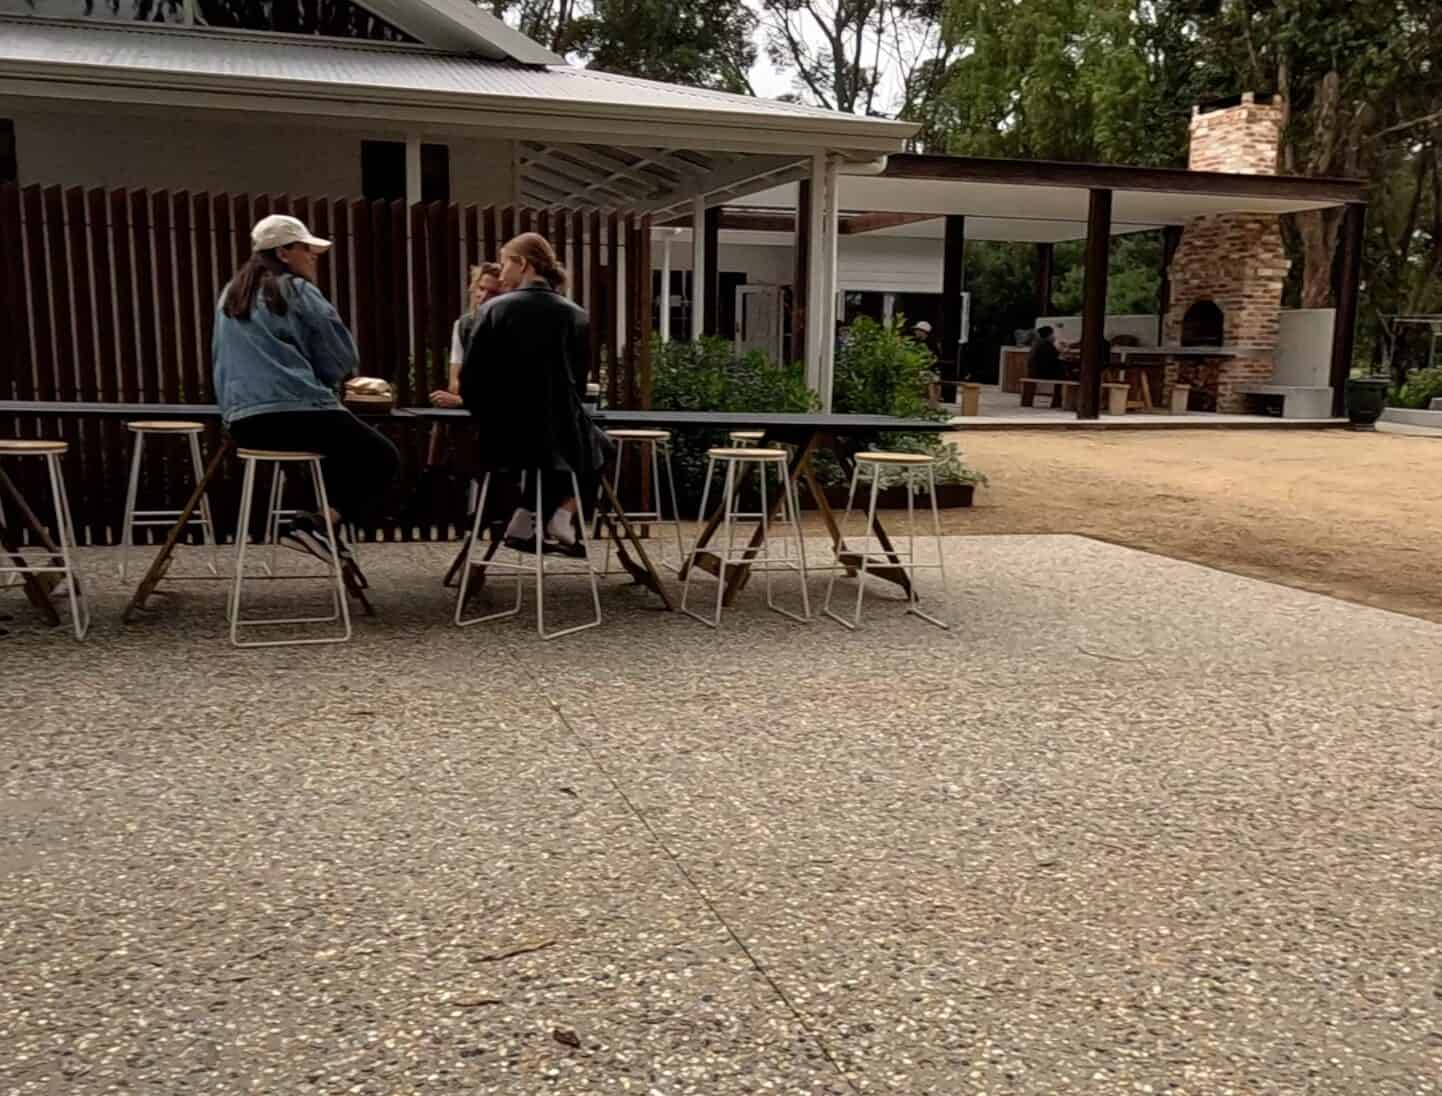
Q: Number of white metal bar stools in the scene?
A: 9